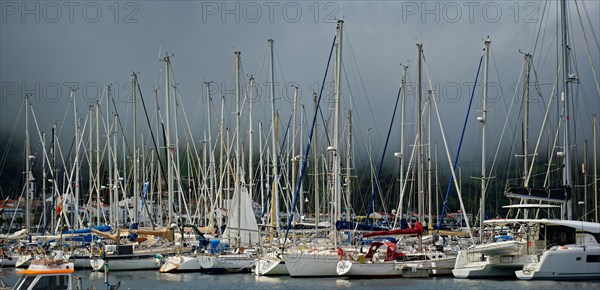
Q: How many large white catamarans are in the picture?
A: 1